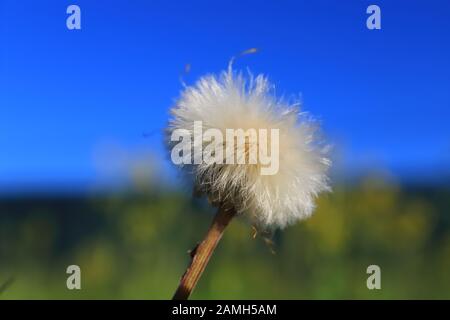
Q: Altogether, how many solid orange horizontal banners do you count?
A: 0